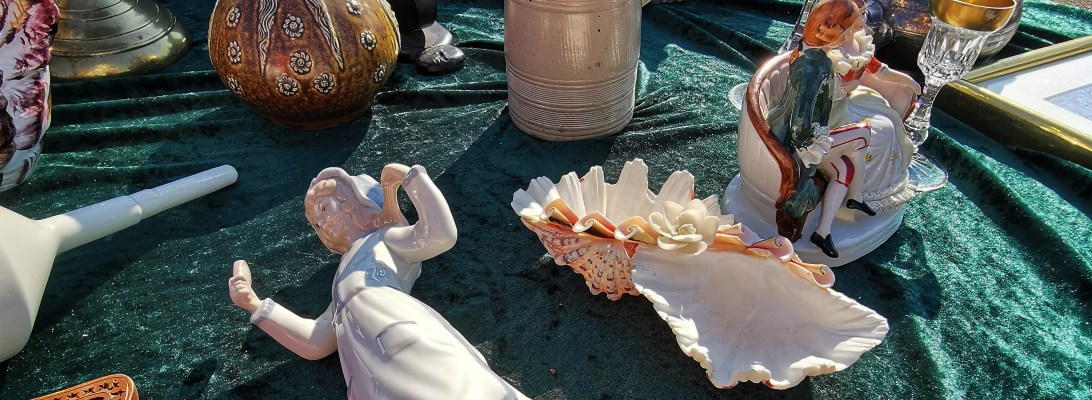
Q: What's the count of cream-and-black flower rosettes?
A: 10